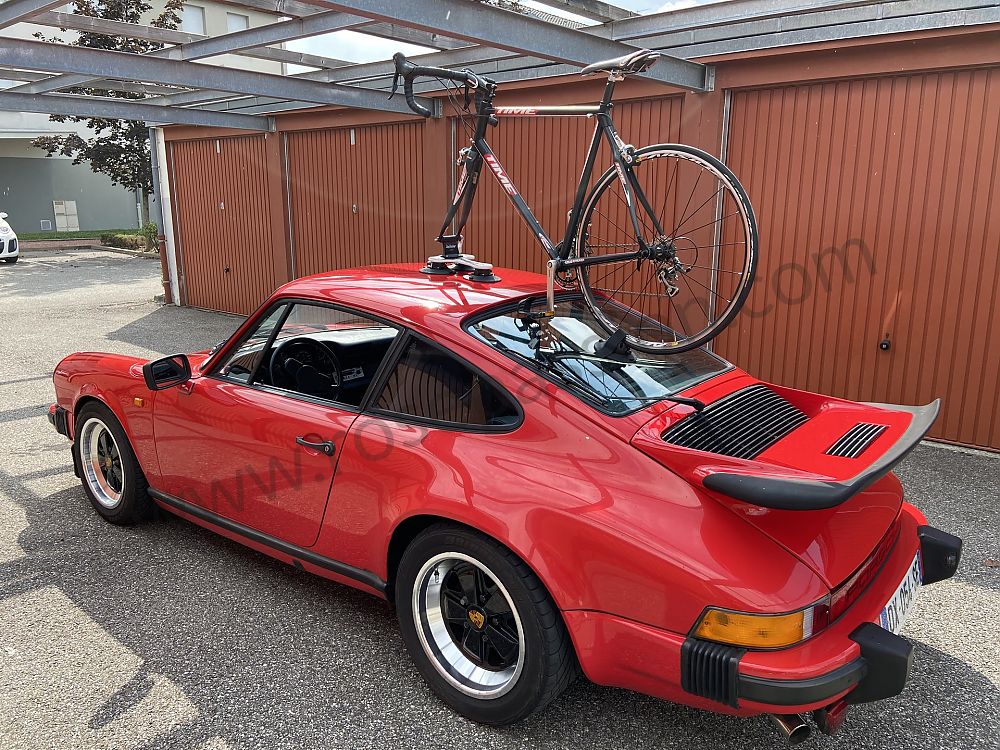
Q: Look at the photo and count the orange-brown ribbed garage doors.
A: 4